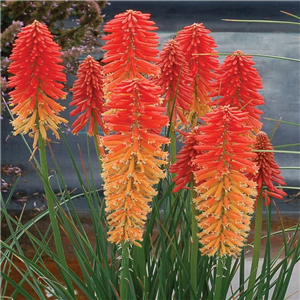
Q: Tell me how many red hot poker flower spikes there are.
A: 10